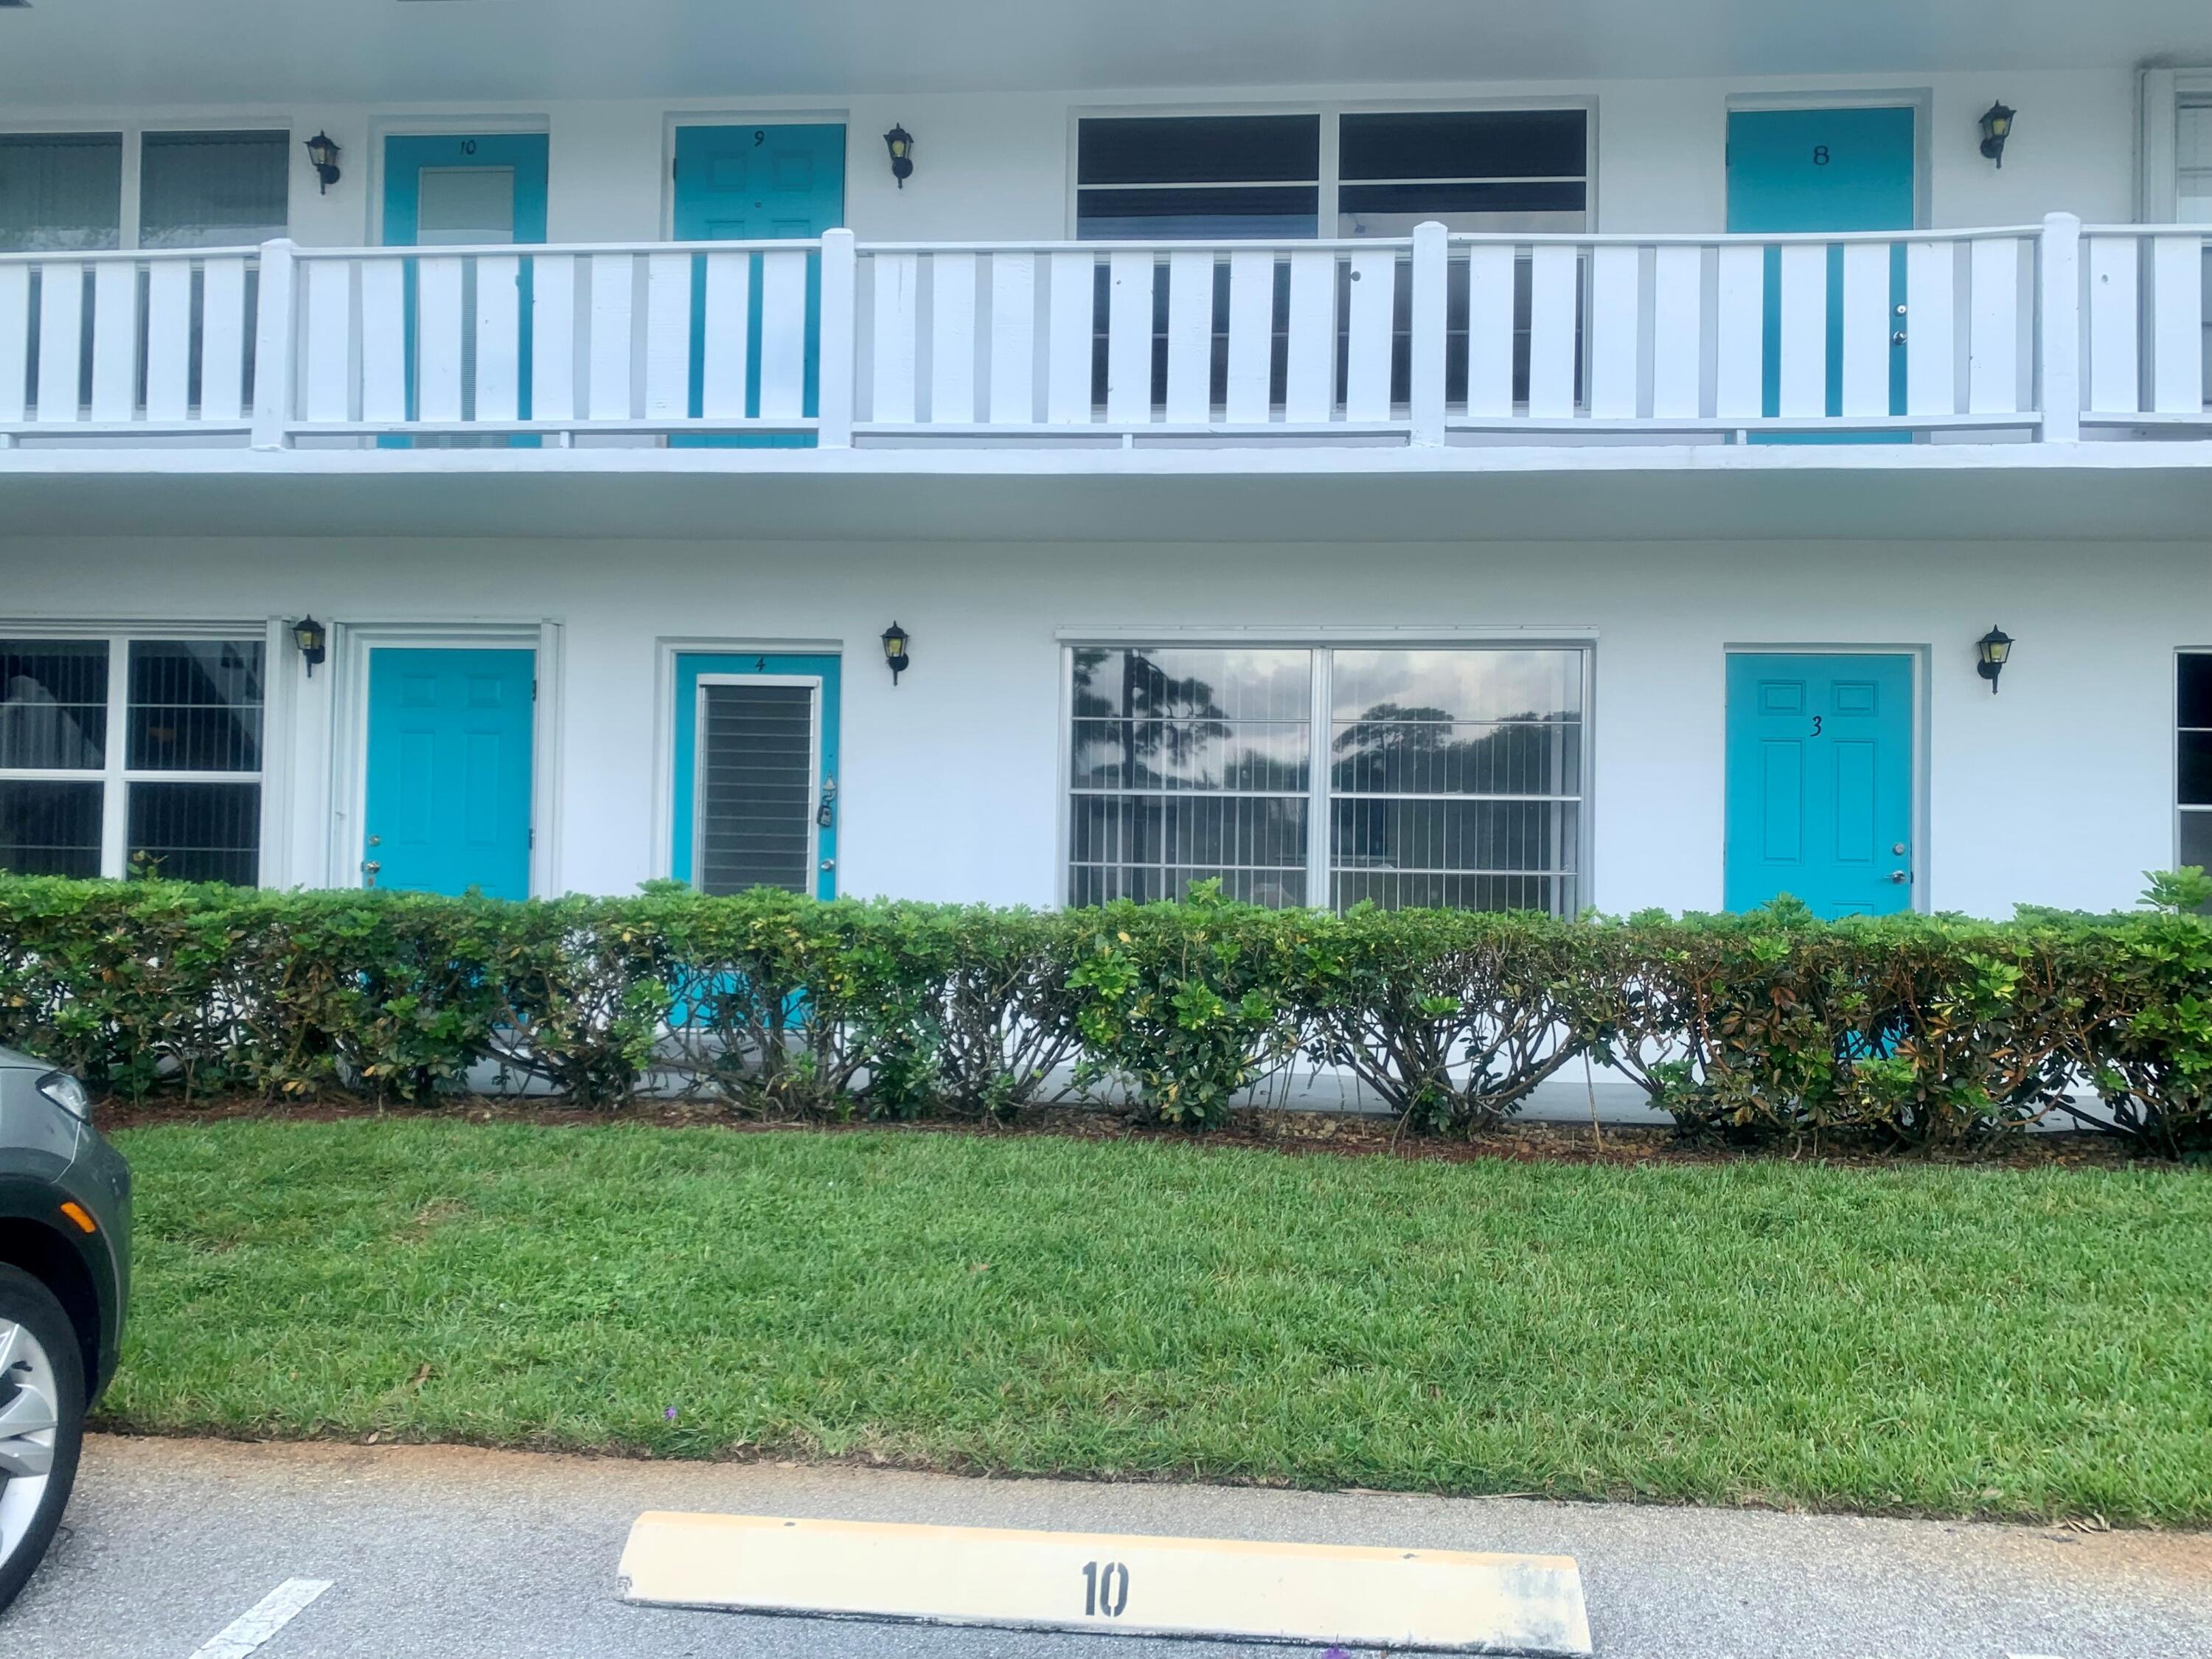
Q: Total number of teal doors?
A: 6